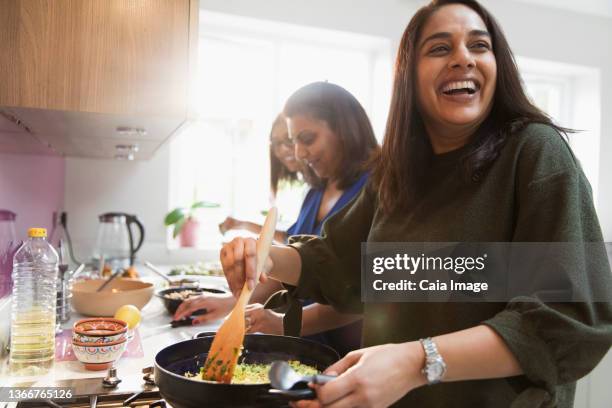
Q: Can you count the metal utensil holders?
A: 1